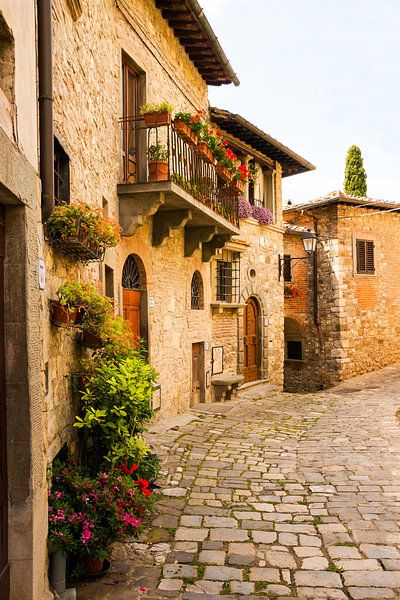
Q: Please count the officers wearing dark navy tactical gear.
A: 0